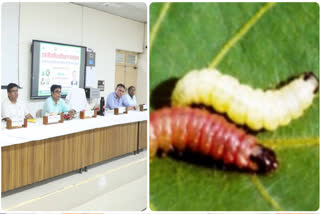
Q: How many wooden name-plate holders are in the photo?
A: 5